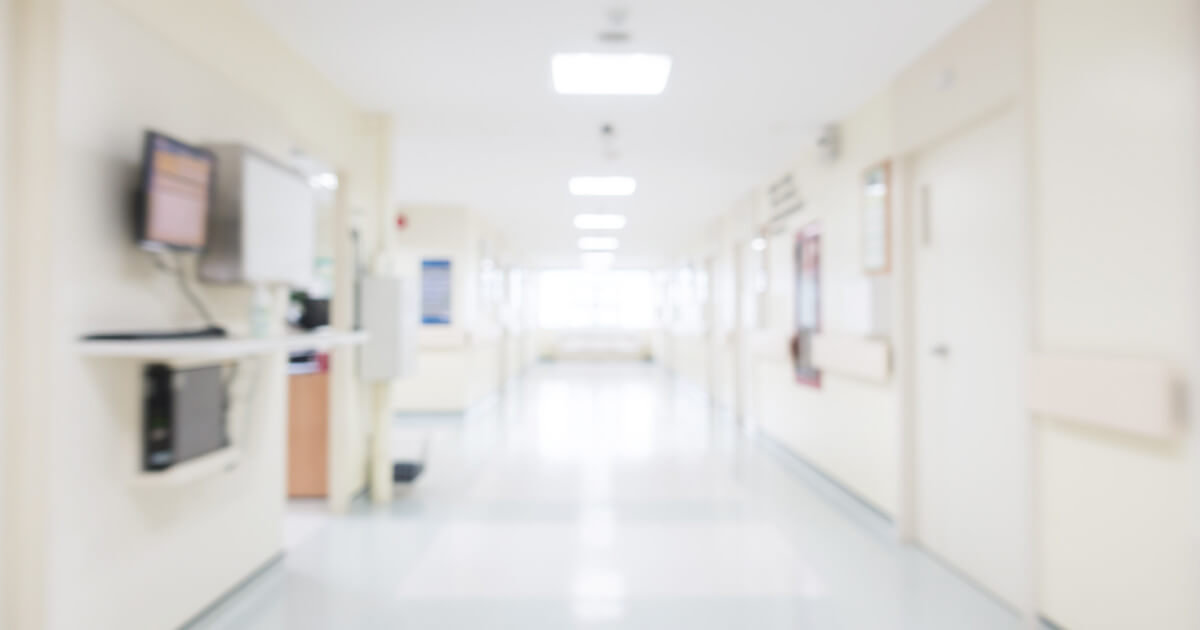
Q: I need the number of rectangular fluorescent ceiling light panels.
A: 5